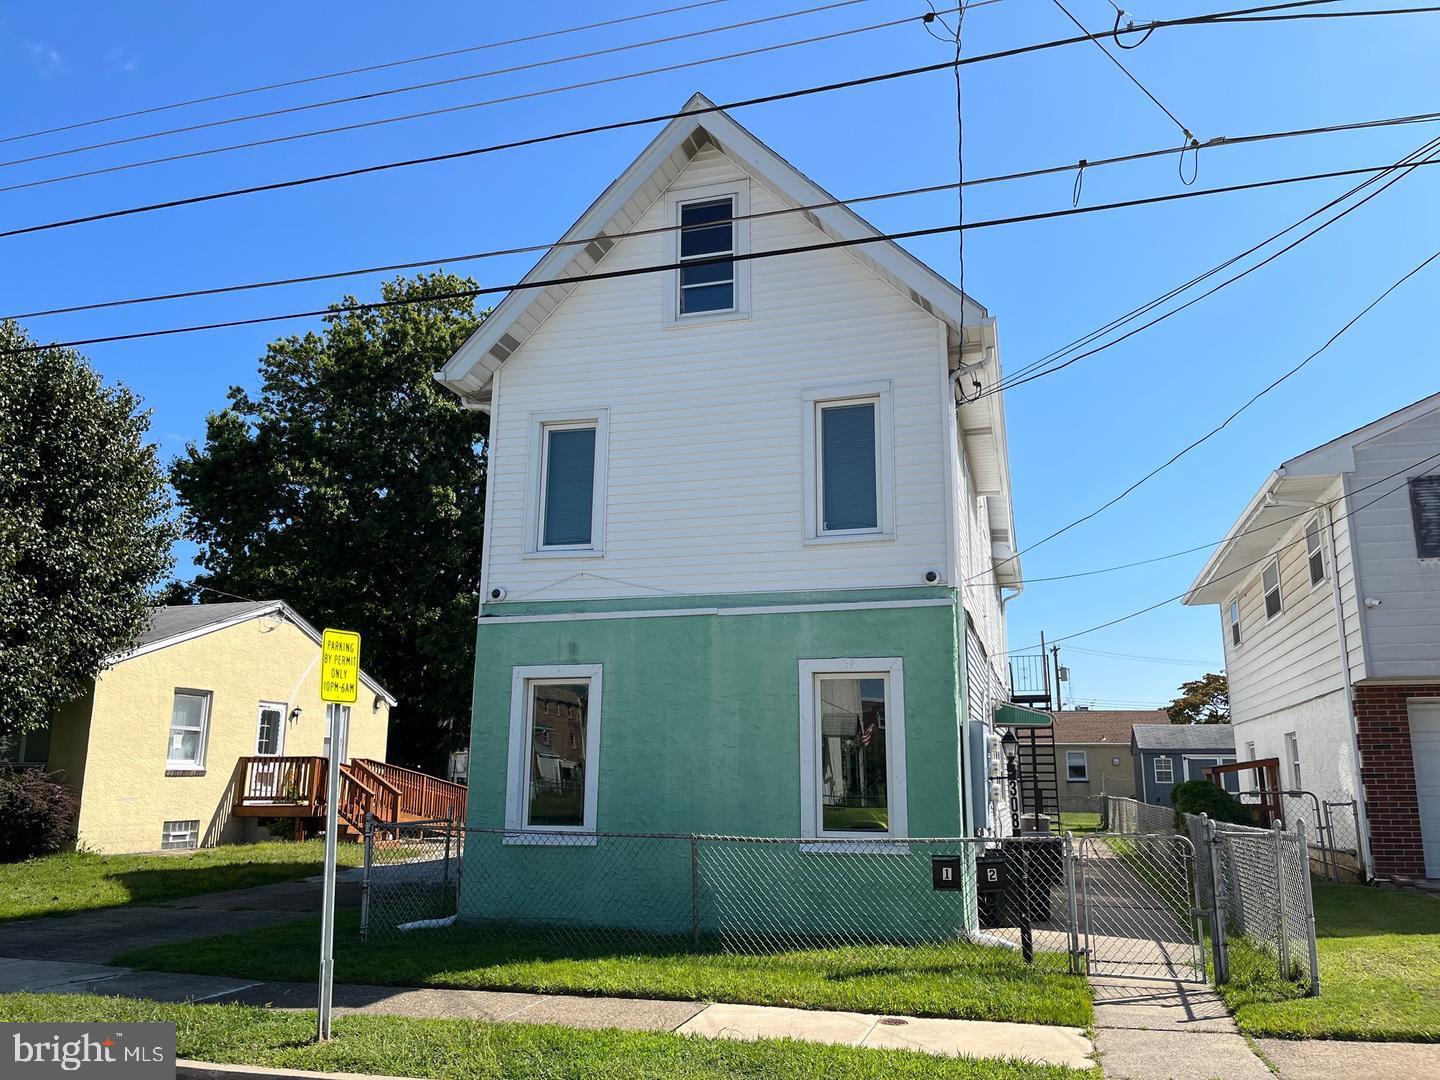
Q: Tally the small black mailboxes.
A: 2